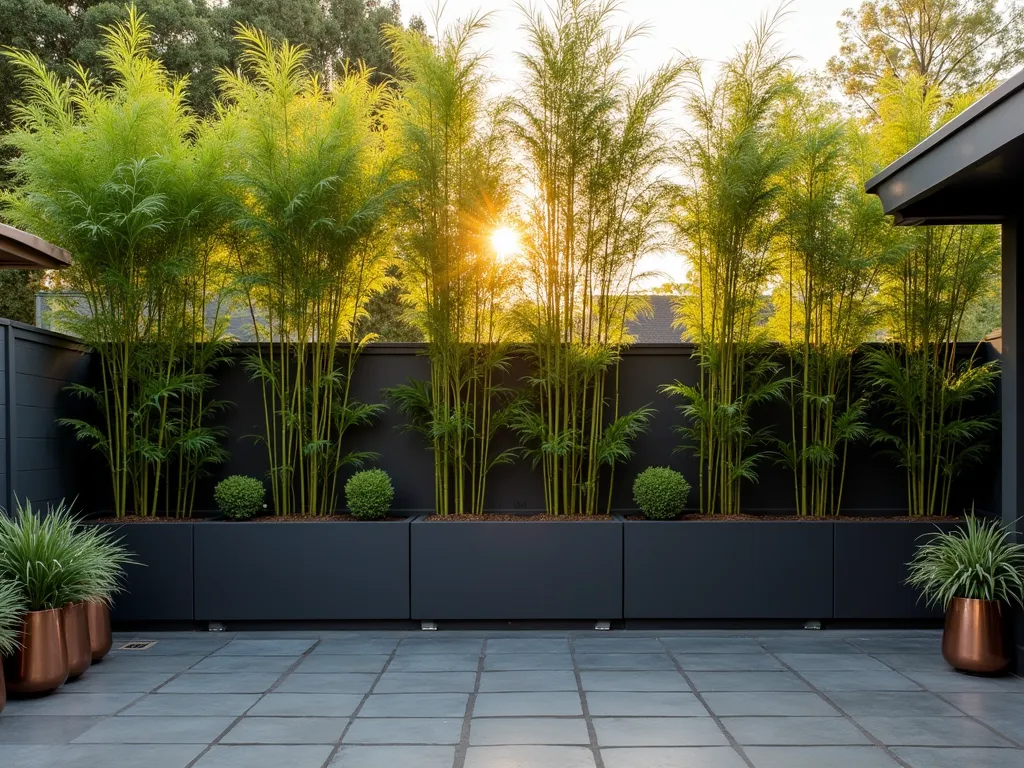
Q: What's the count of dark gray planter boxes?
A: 5